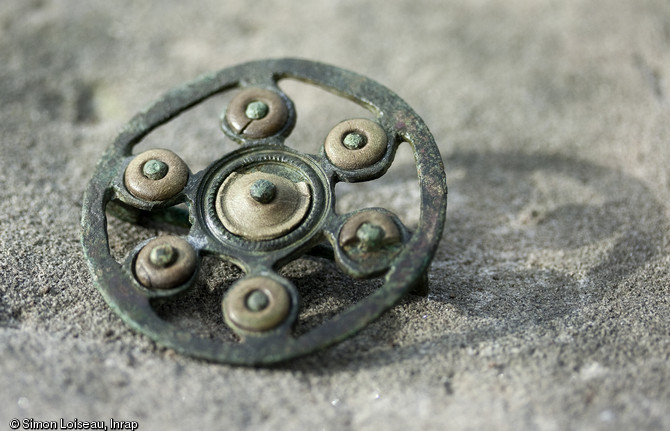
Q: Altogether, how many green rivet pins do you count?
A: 7